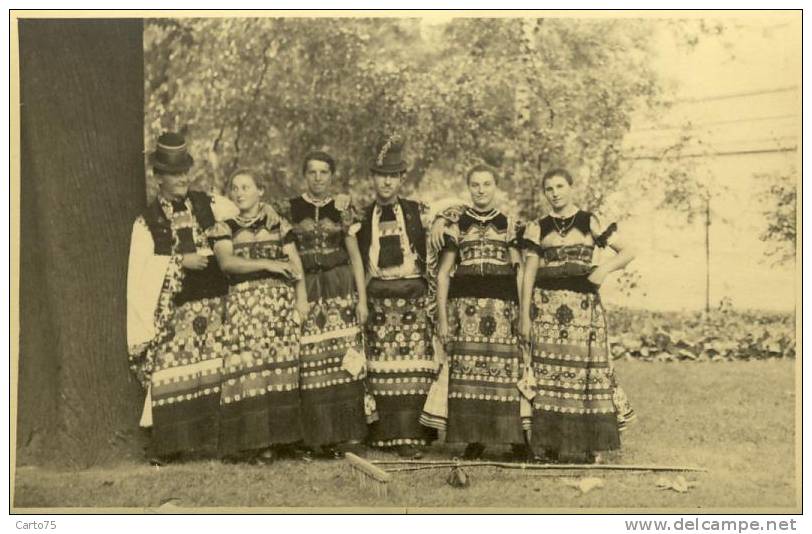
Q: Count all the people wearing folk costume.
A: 6